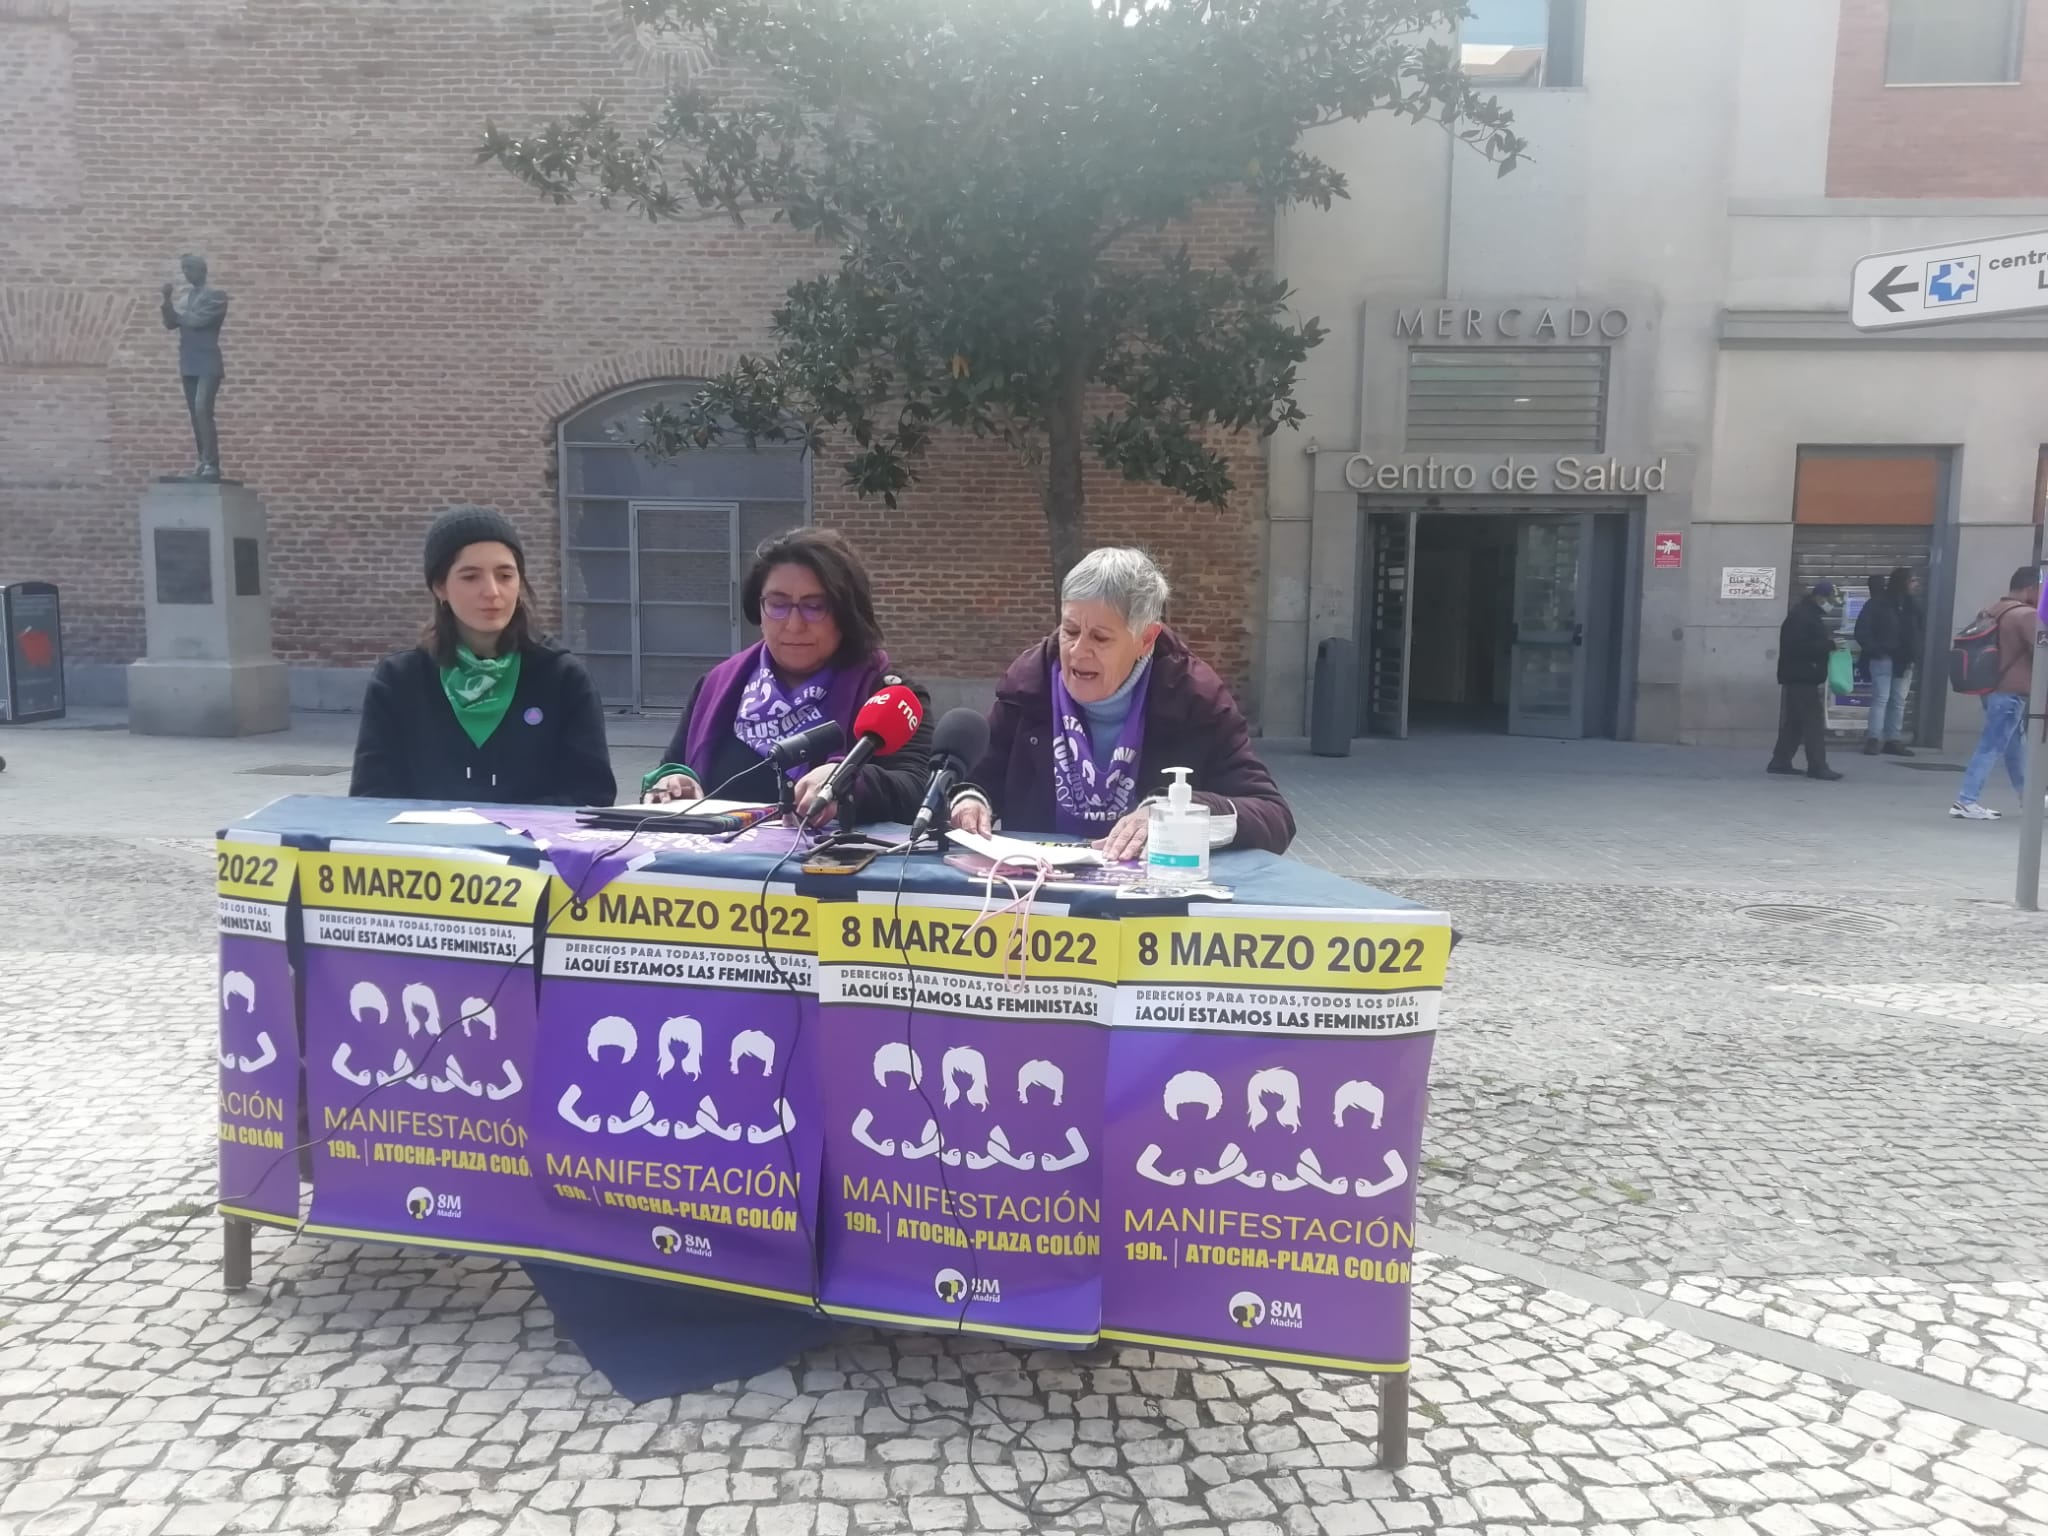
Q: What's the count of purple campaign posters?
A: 5